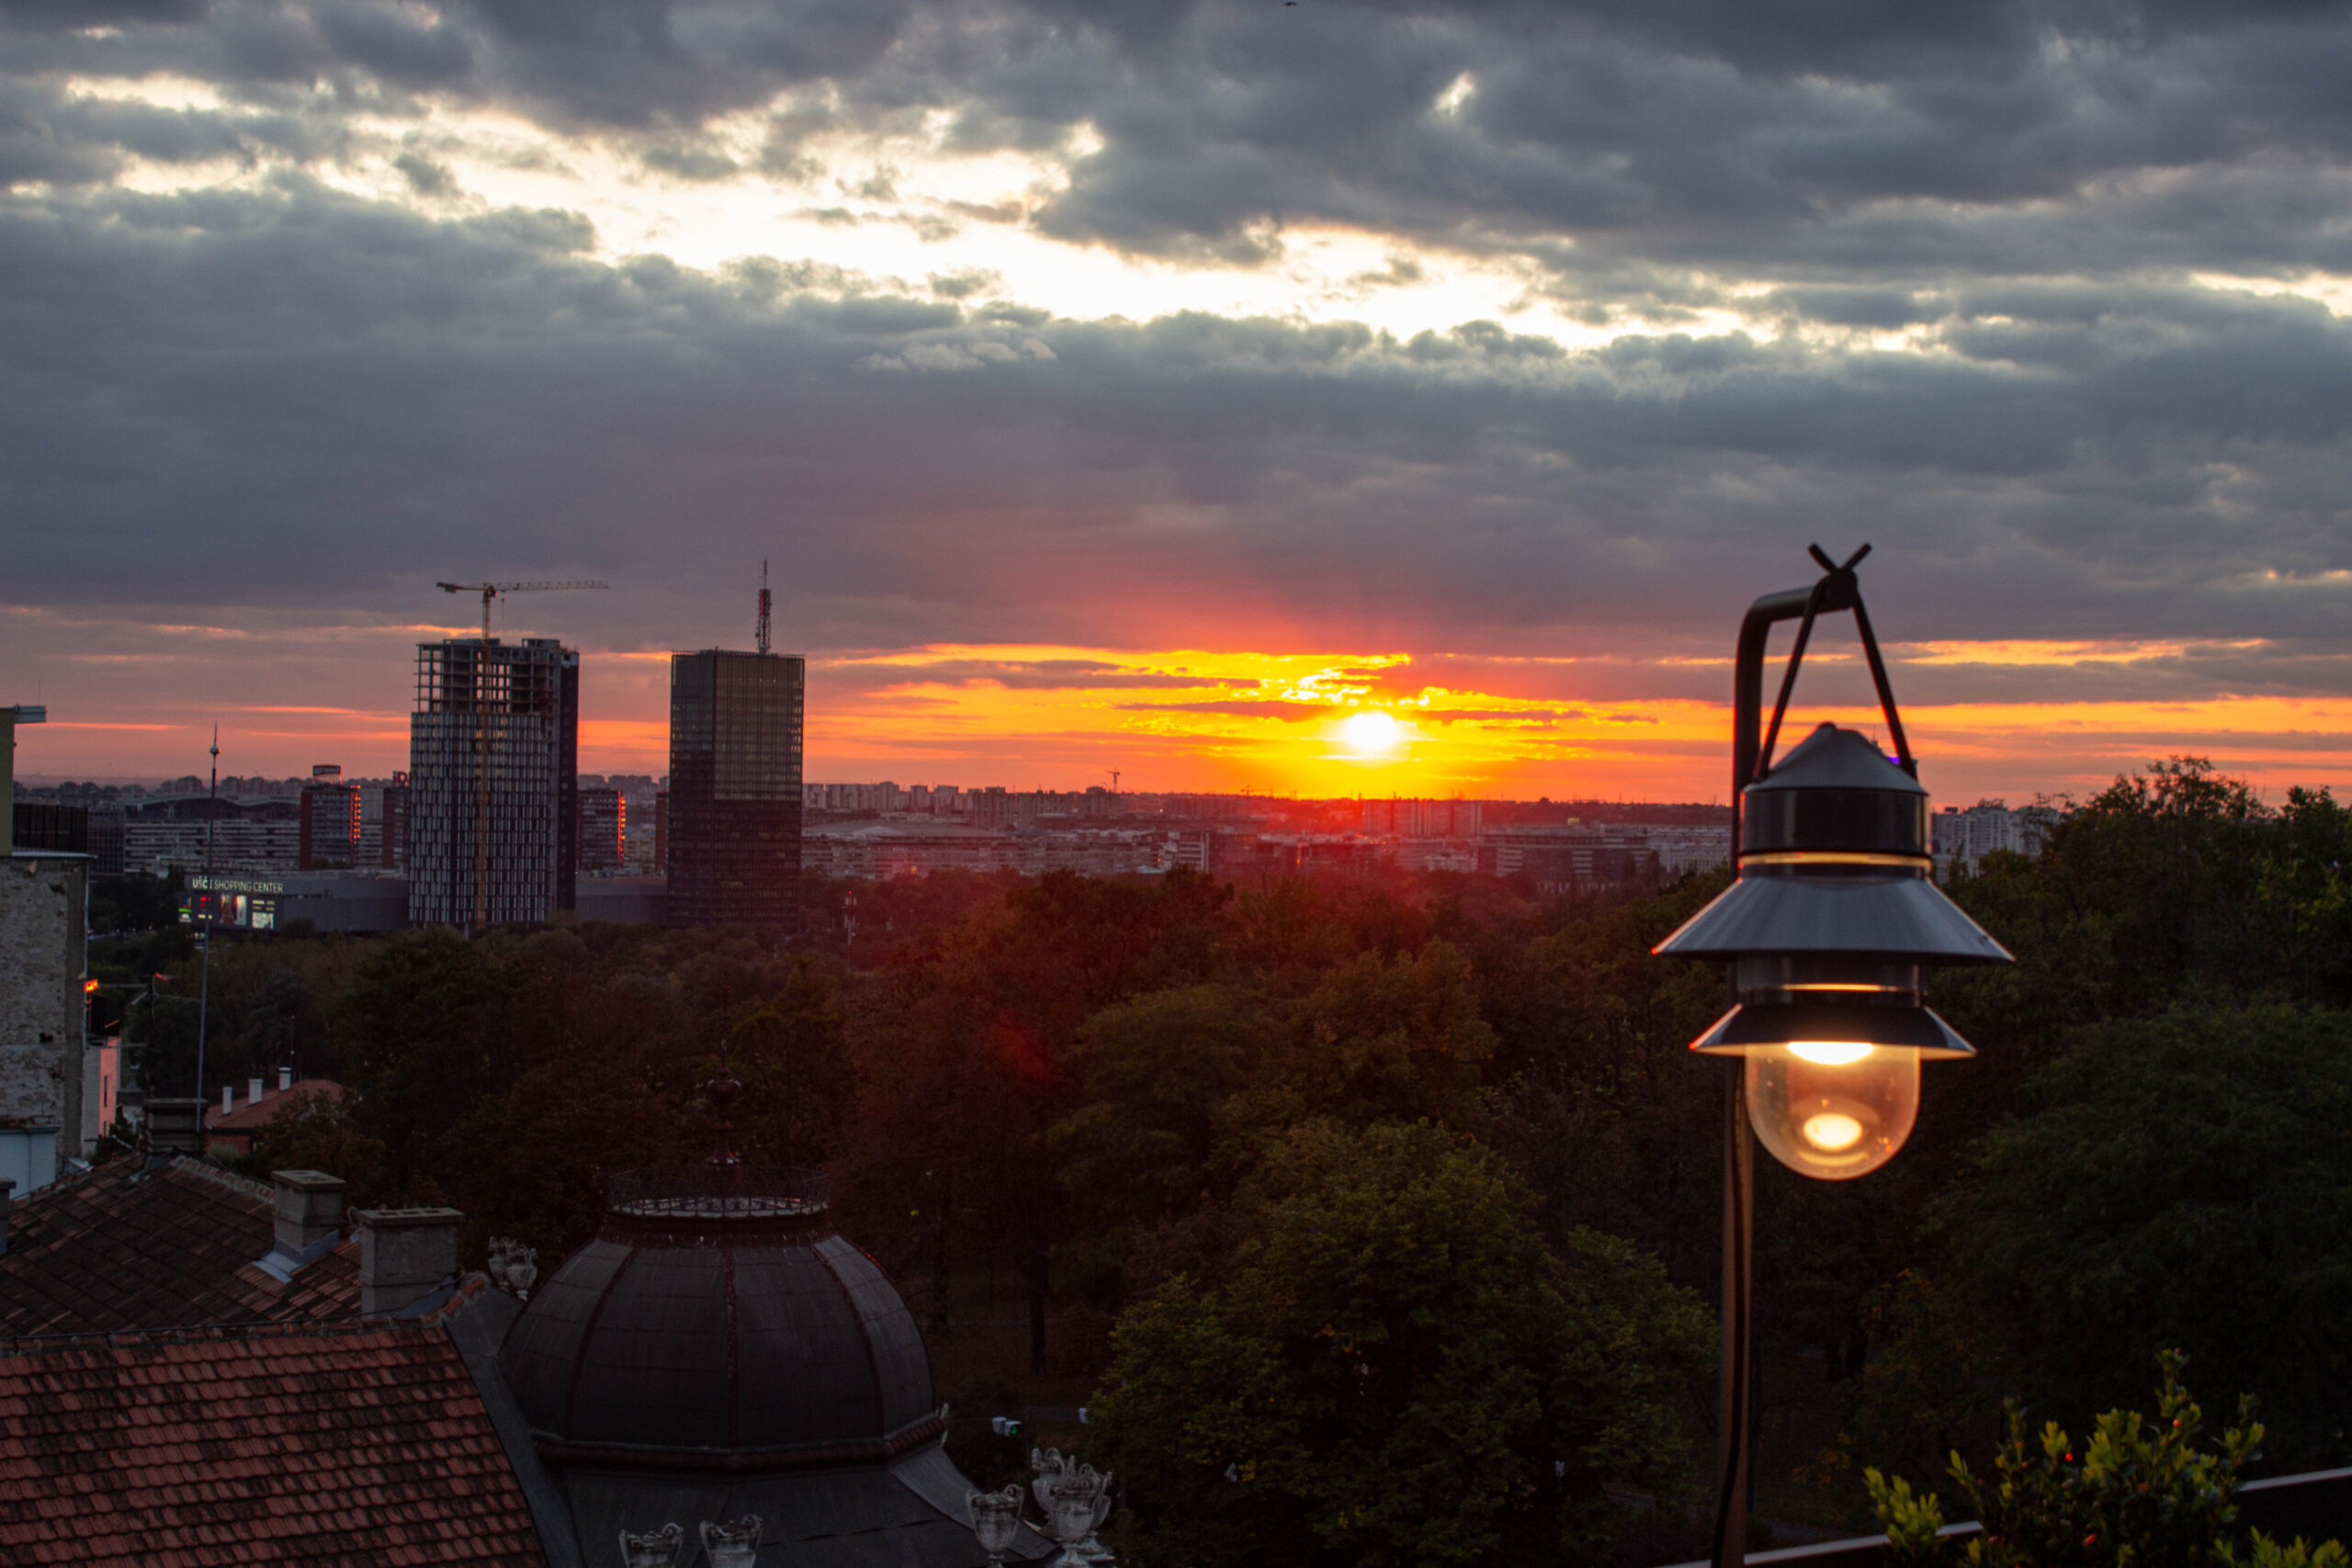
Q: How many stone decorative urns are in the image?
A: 8